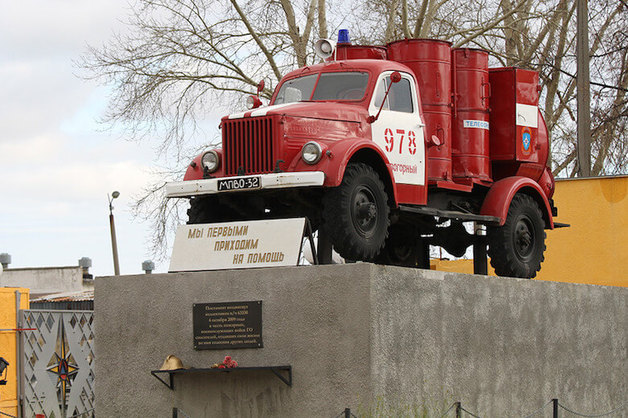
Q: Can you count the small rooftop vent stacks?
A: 3